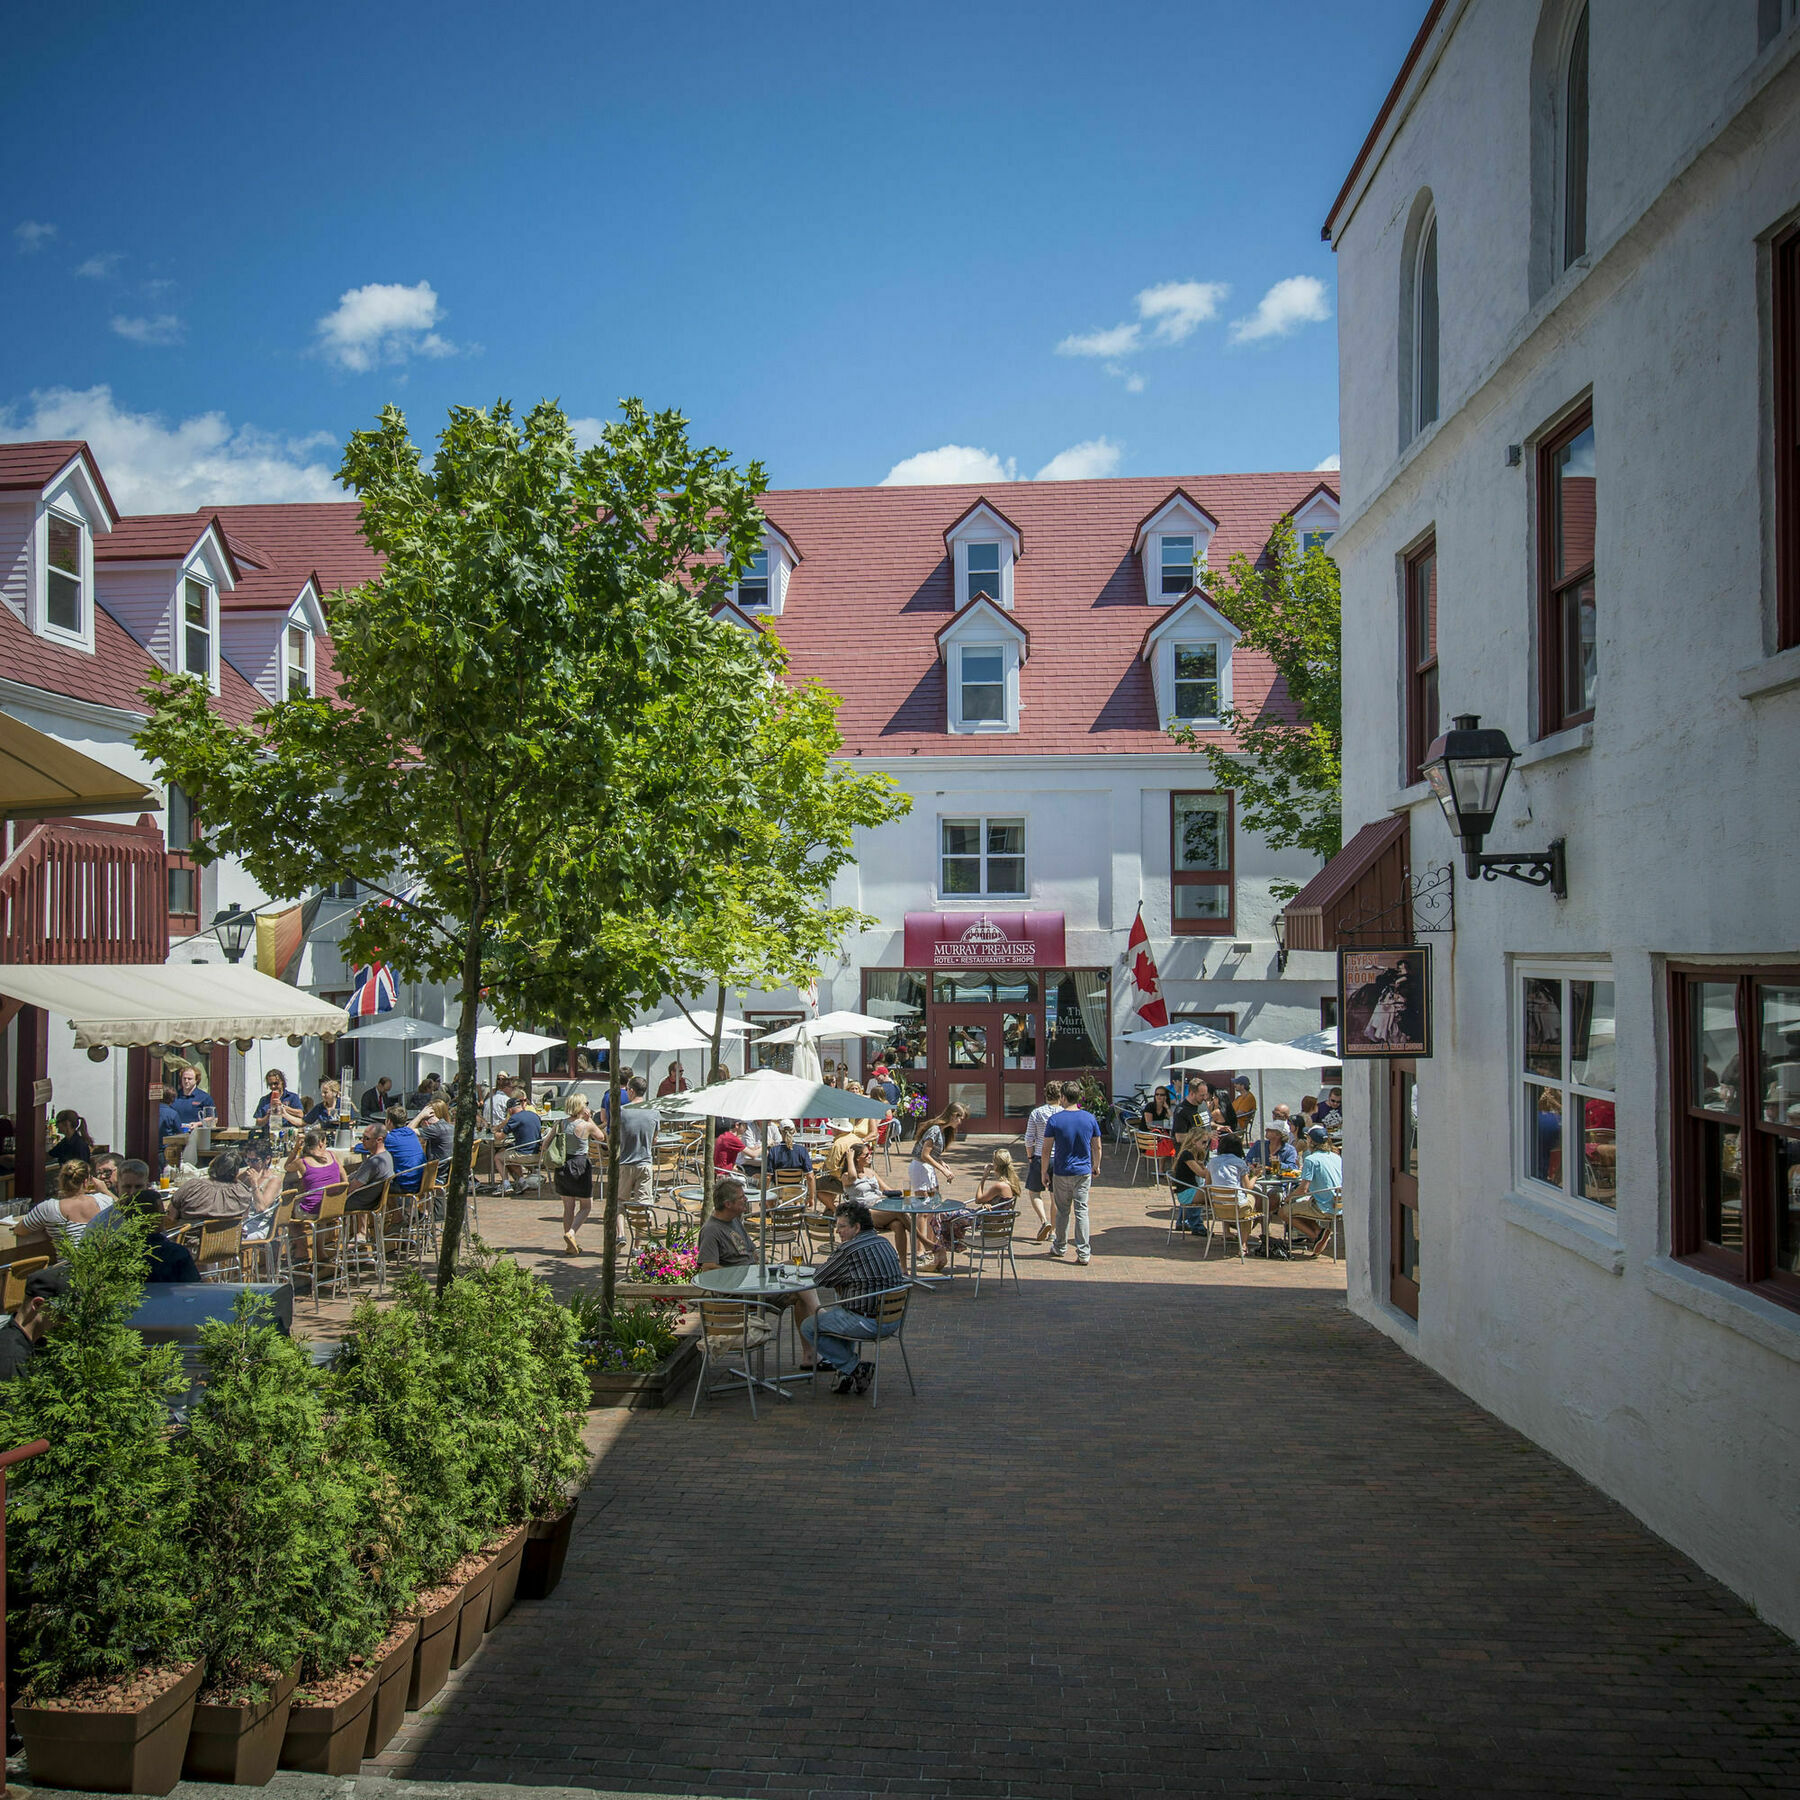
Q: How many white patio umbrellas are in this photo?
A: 12